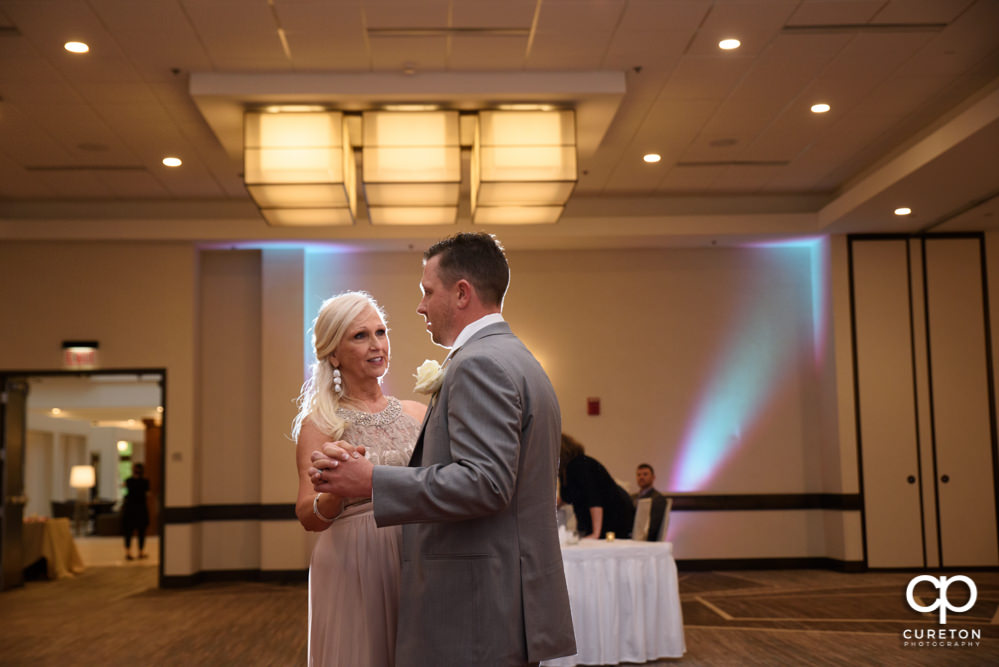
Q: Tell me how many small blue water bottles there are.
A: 0